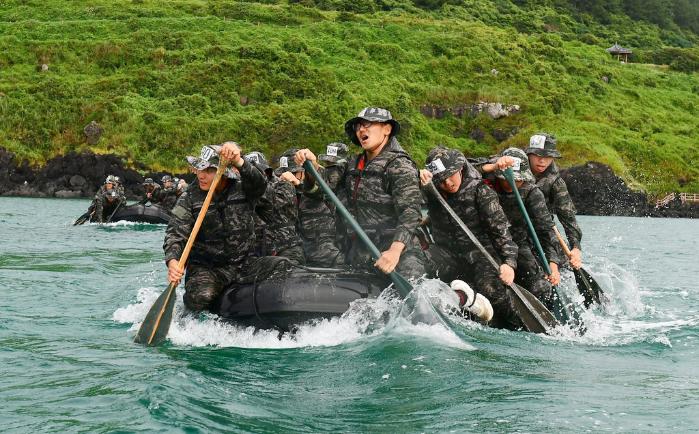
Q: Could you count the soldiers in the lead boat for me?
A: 8